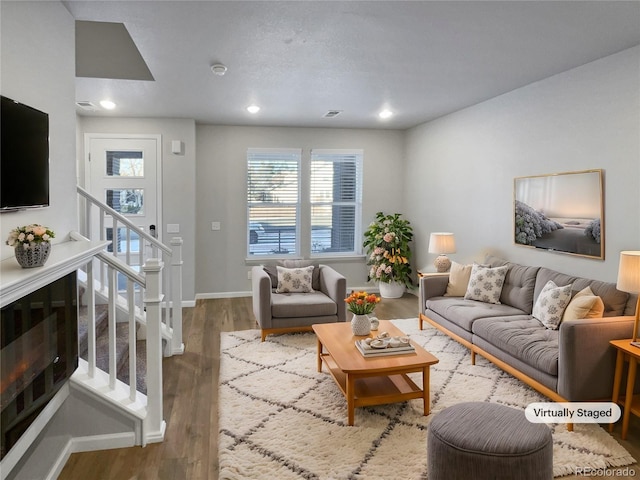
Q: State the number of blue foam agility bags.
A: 0